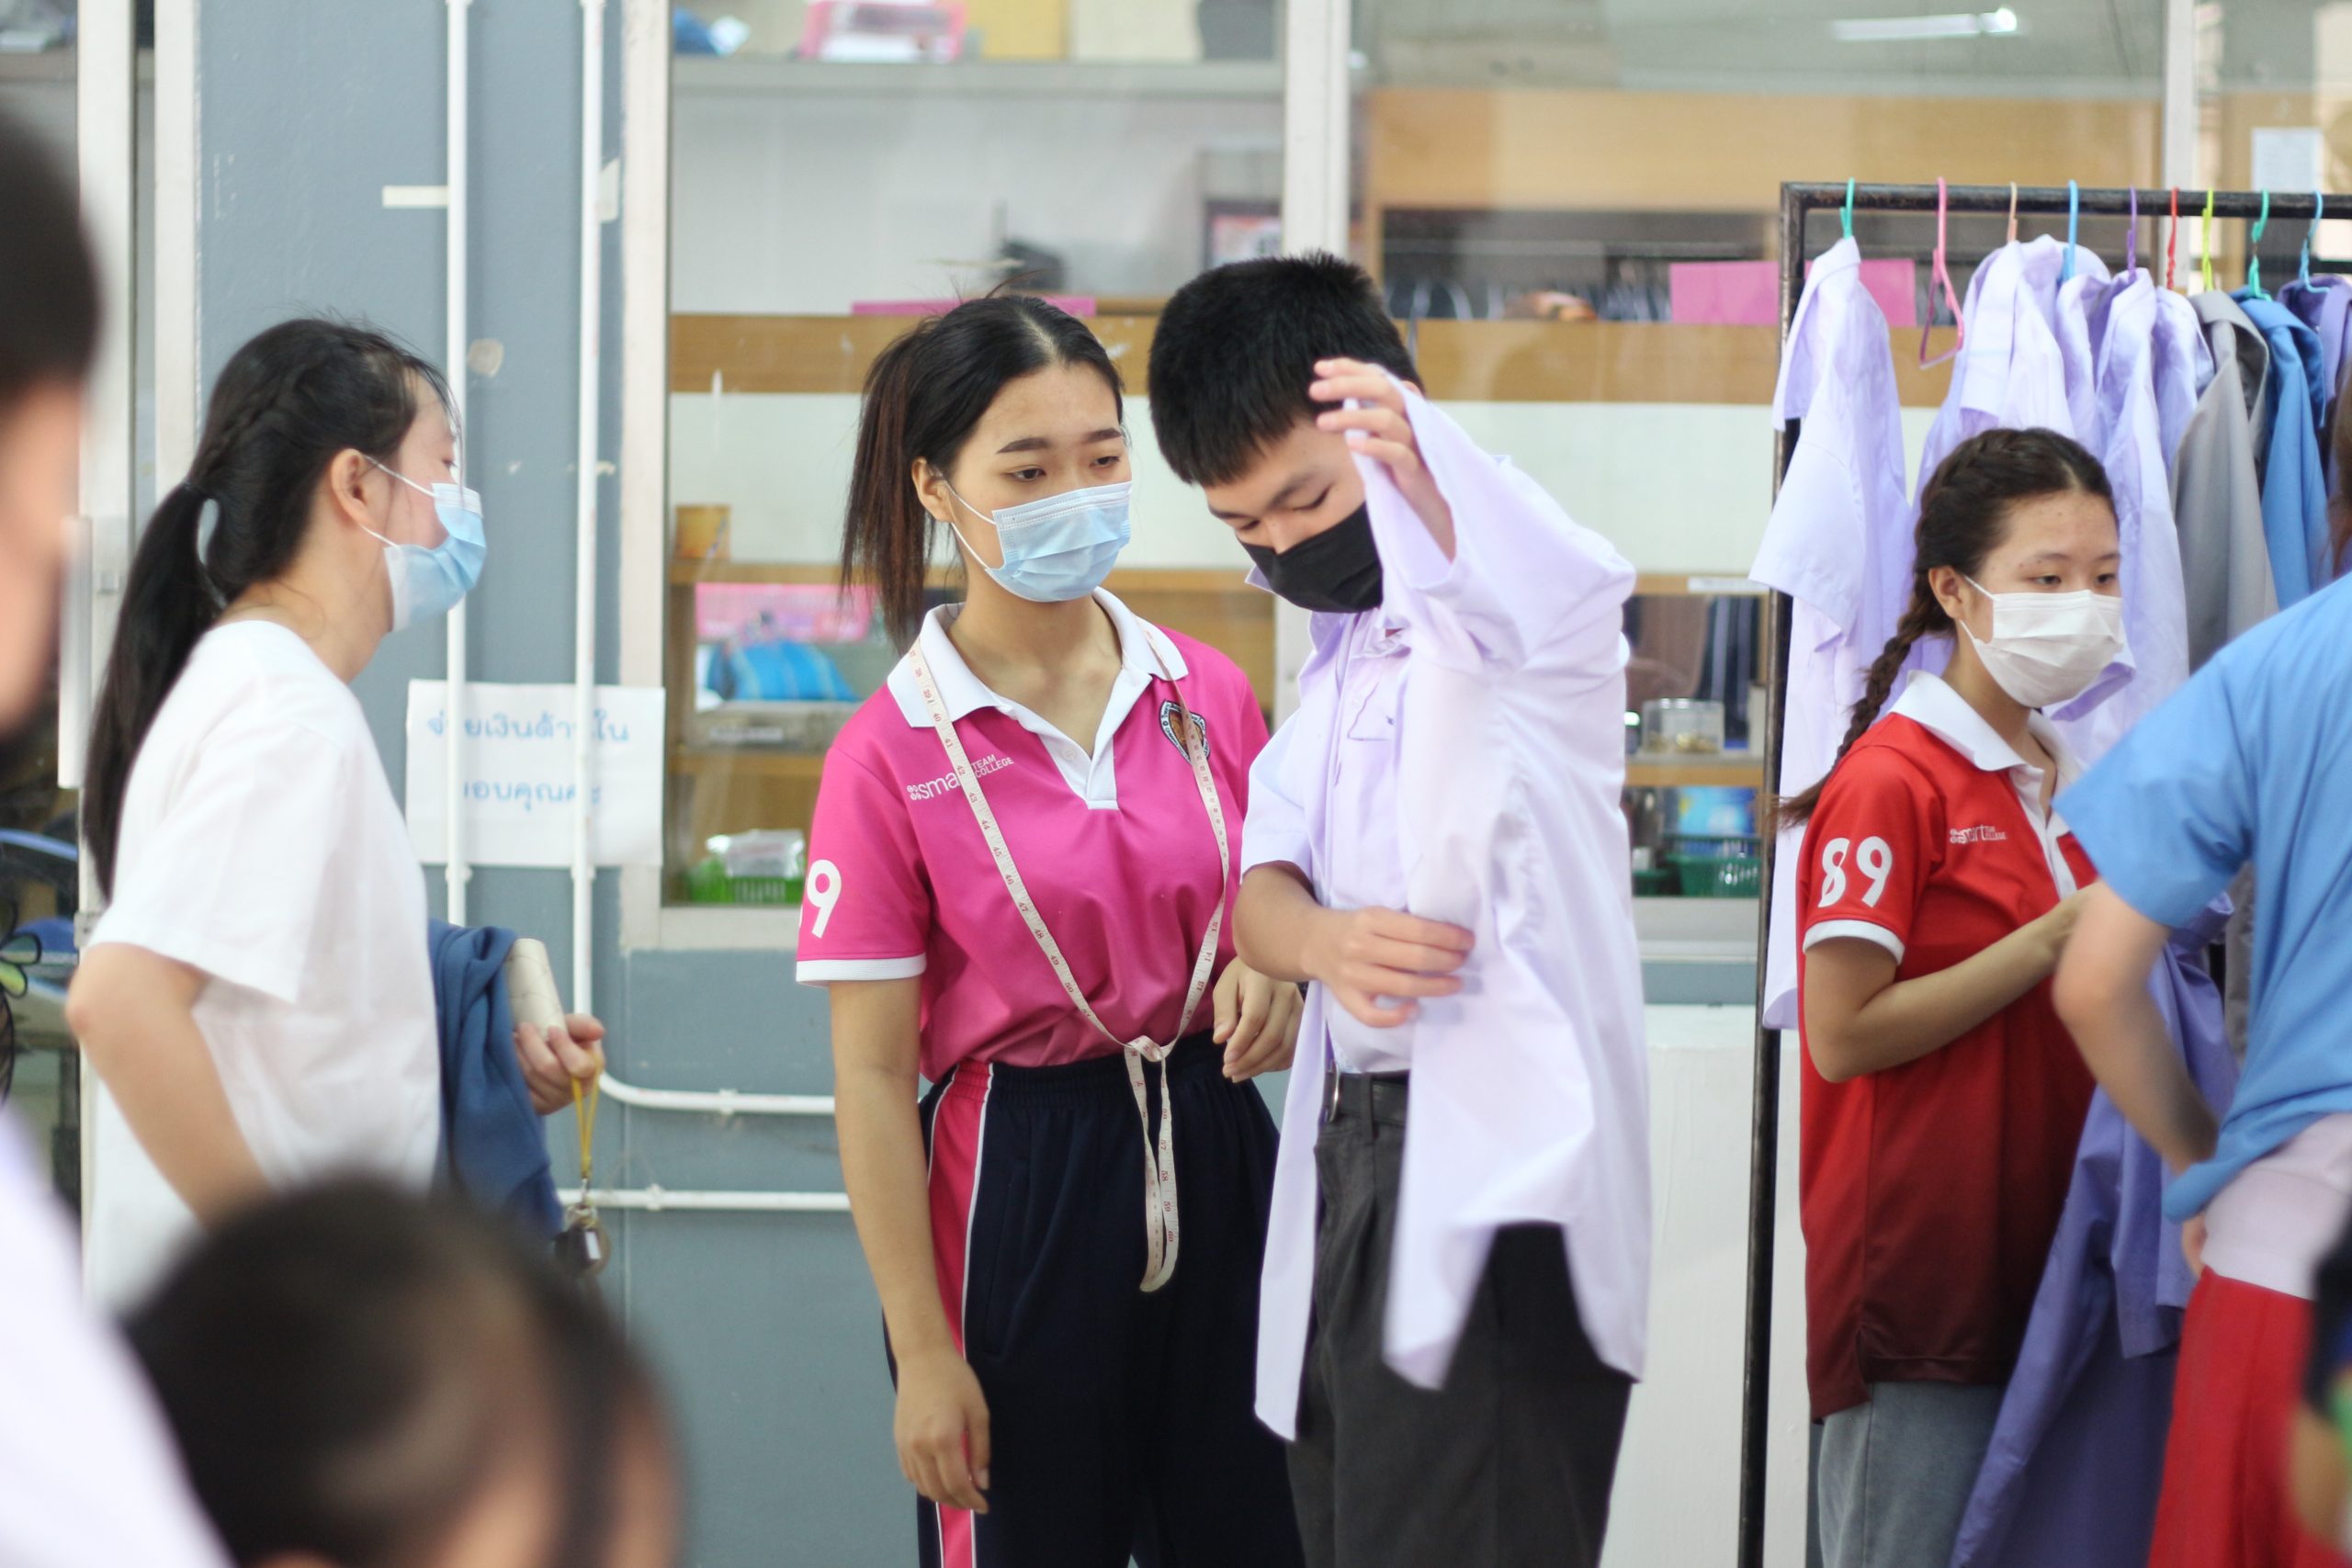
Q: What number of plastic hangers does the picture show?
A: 9